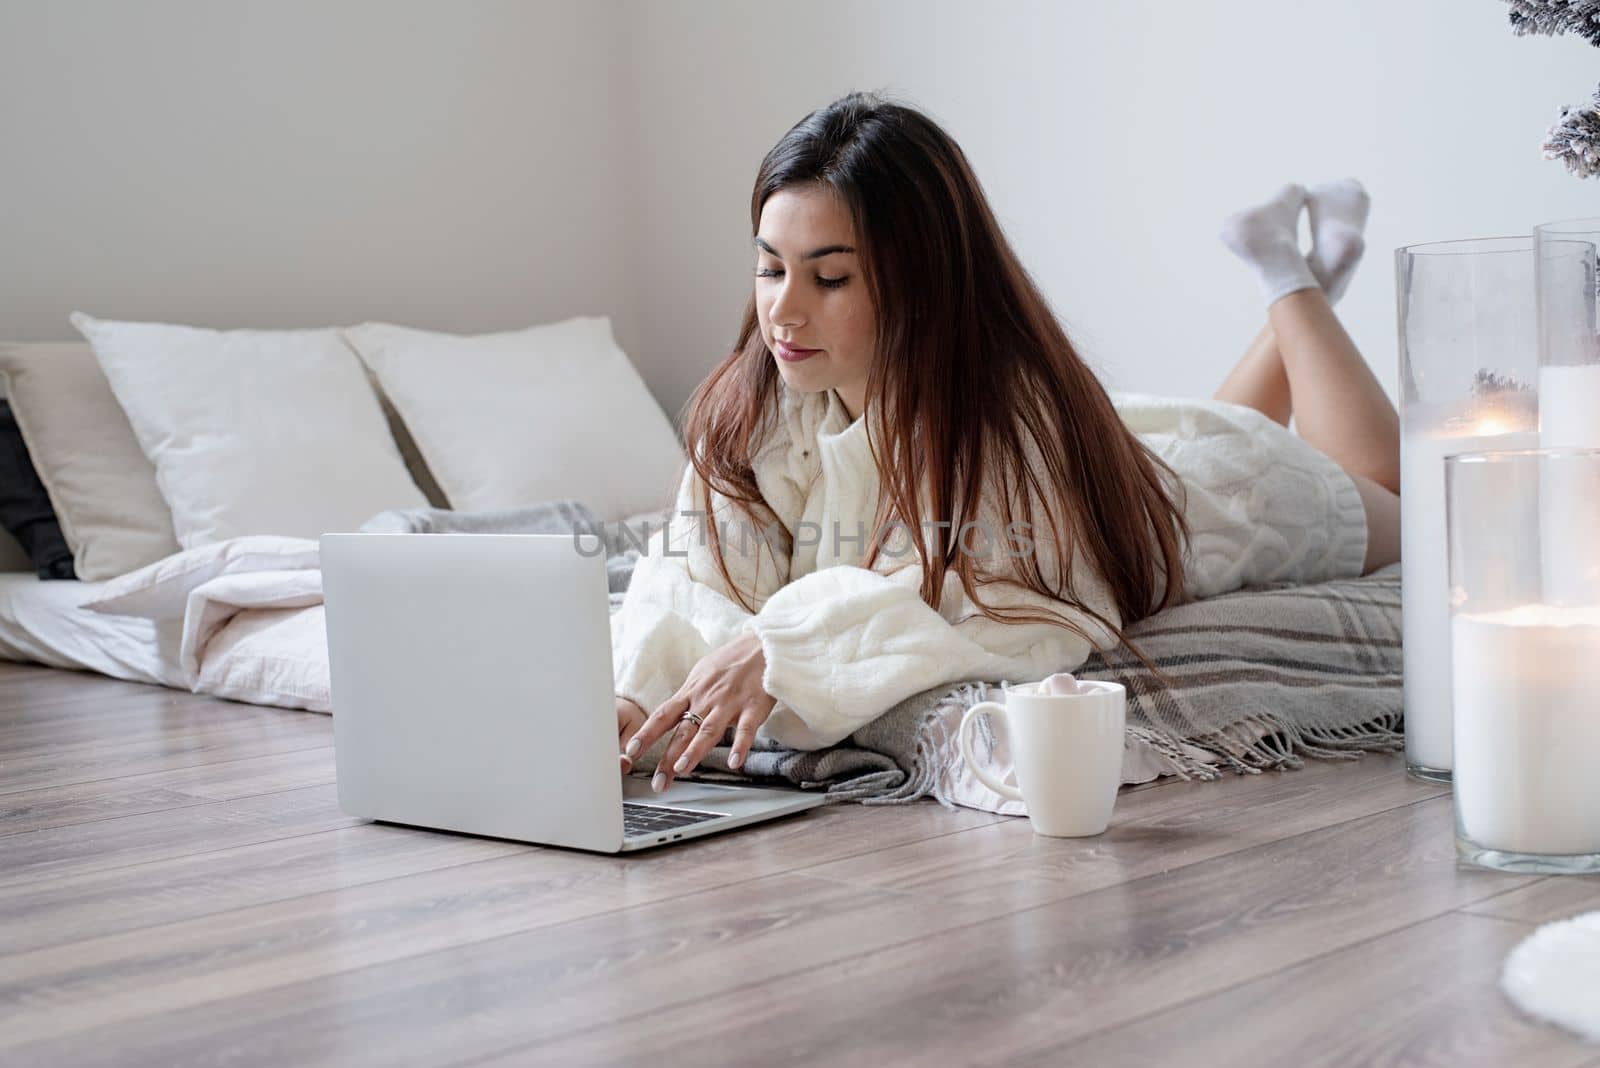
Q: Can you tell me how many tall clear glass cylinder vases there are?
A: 3